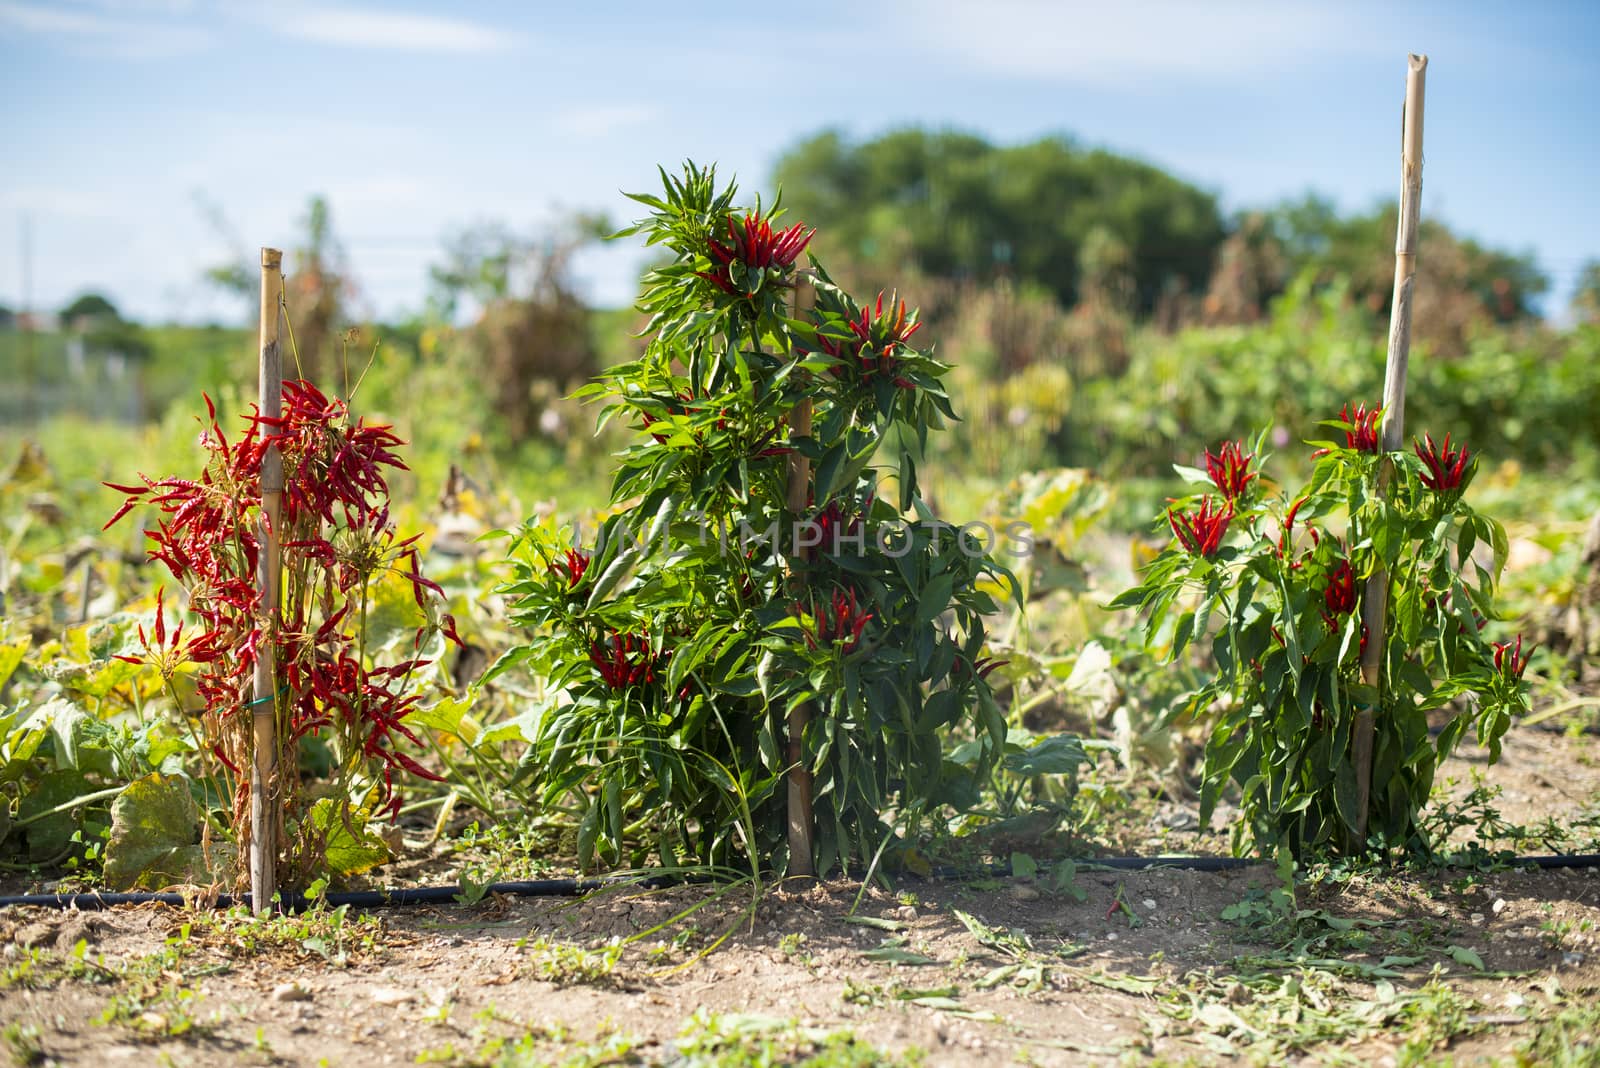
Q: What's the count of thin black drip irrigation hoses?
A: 1